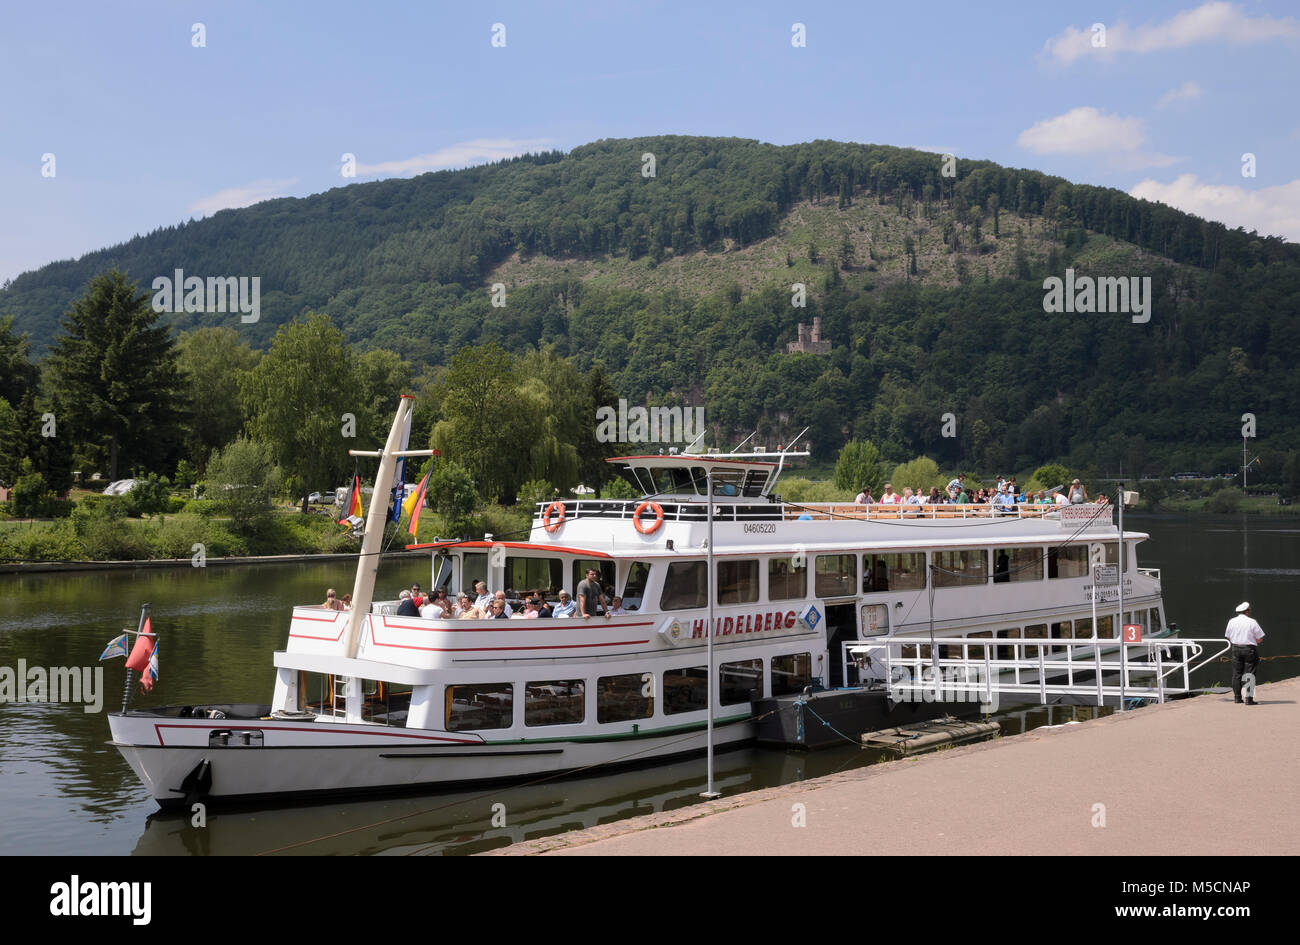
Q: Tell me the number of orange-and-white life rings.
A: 2